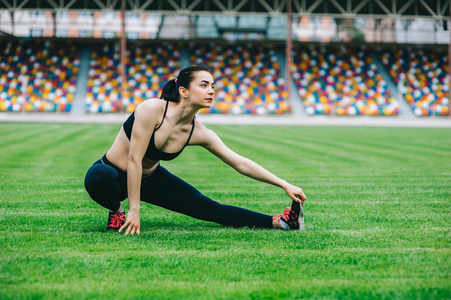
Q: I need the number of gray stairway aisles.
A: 4